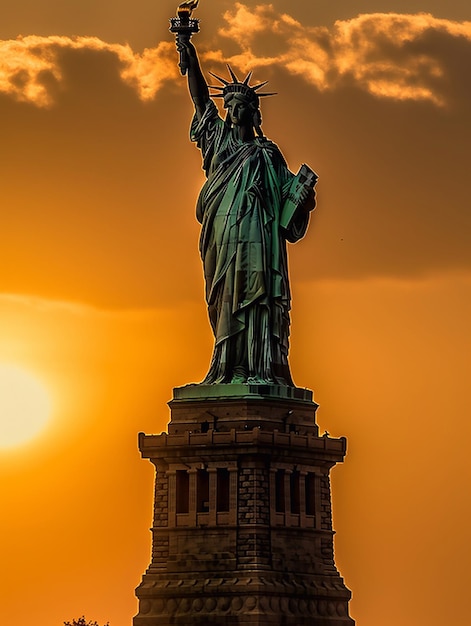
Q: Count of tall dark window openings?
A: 6